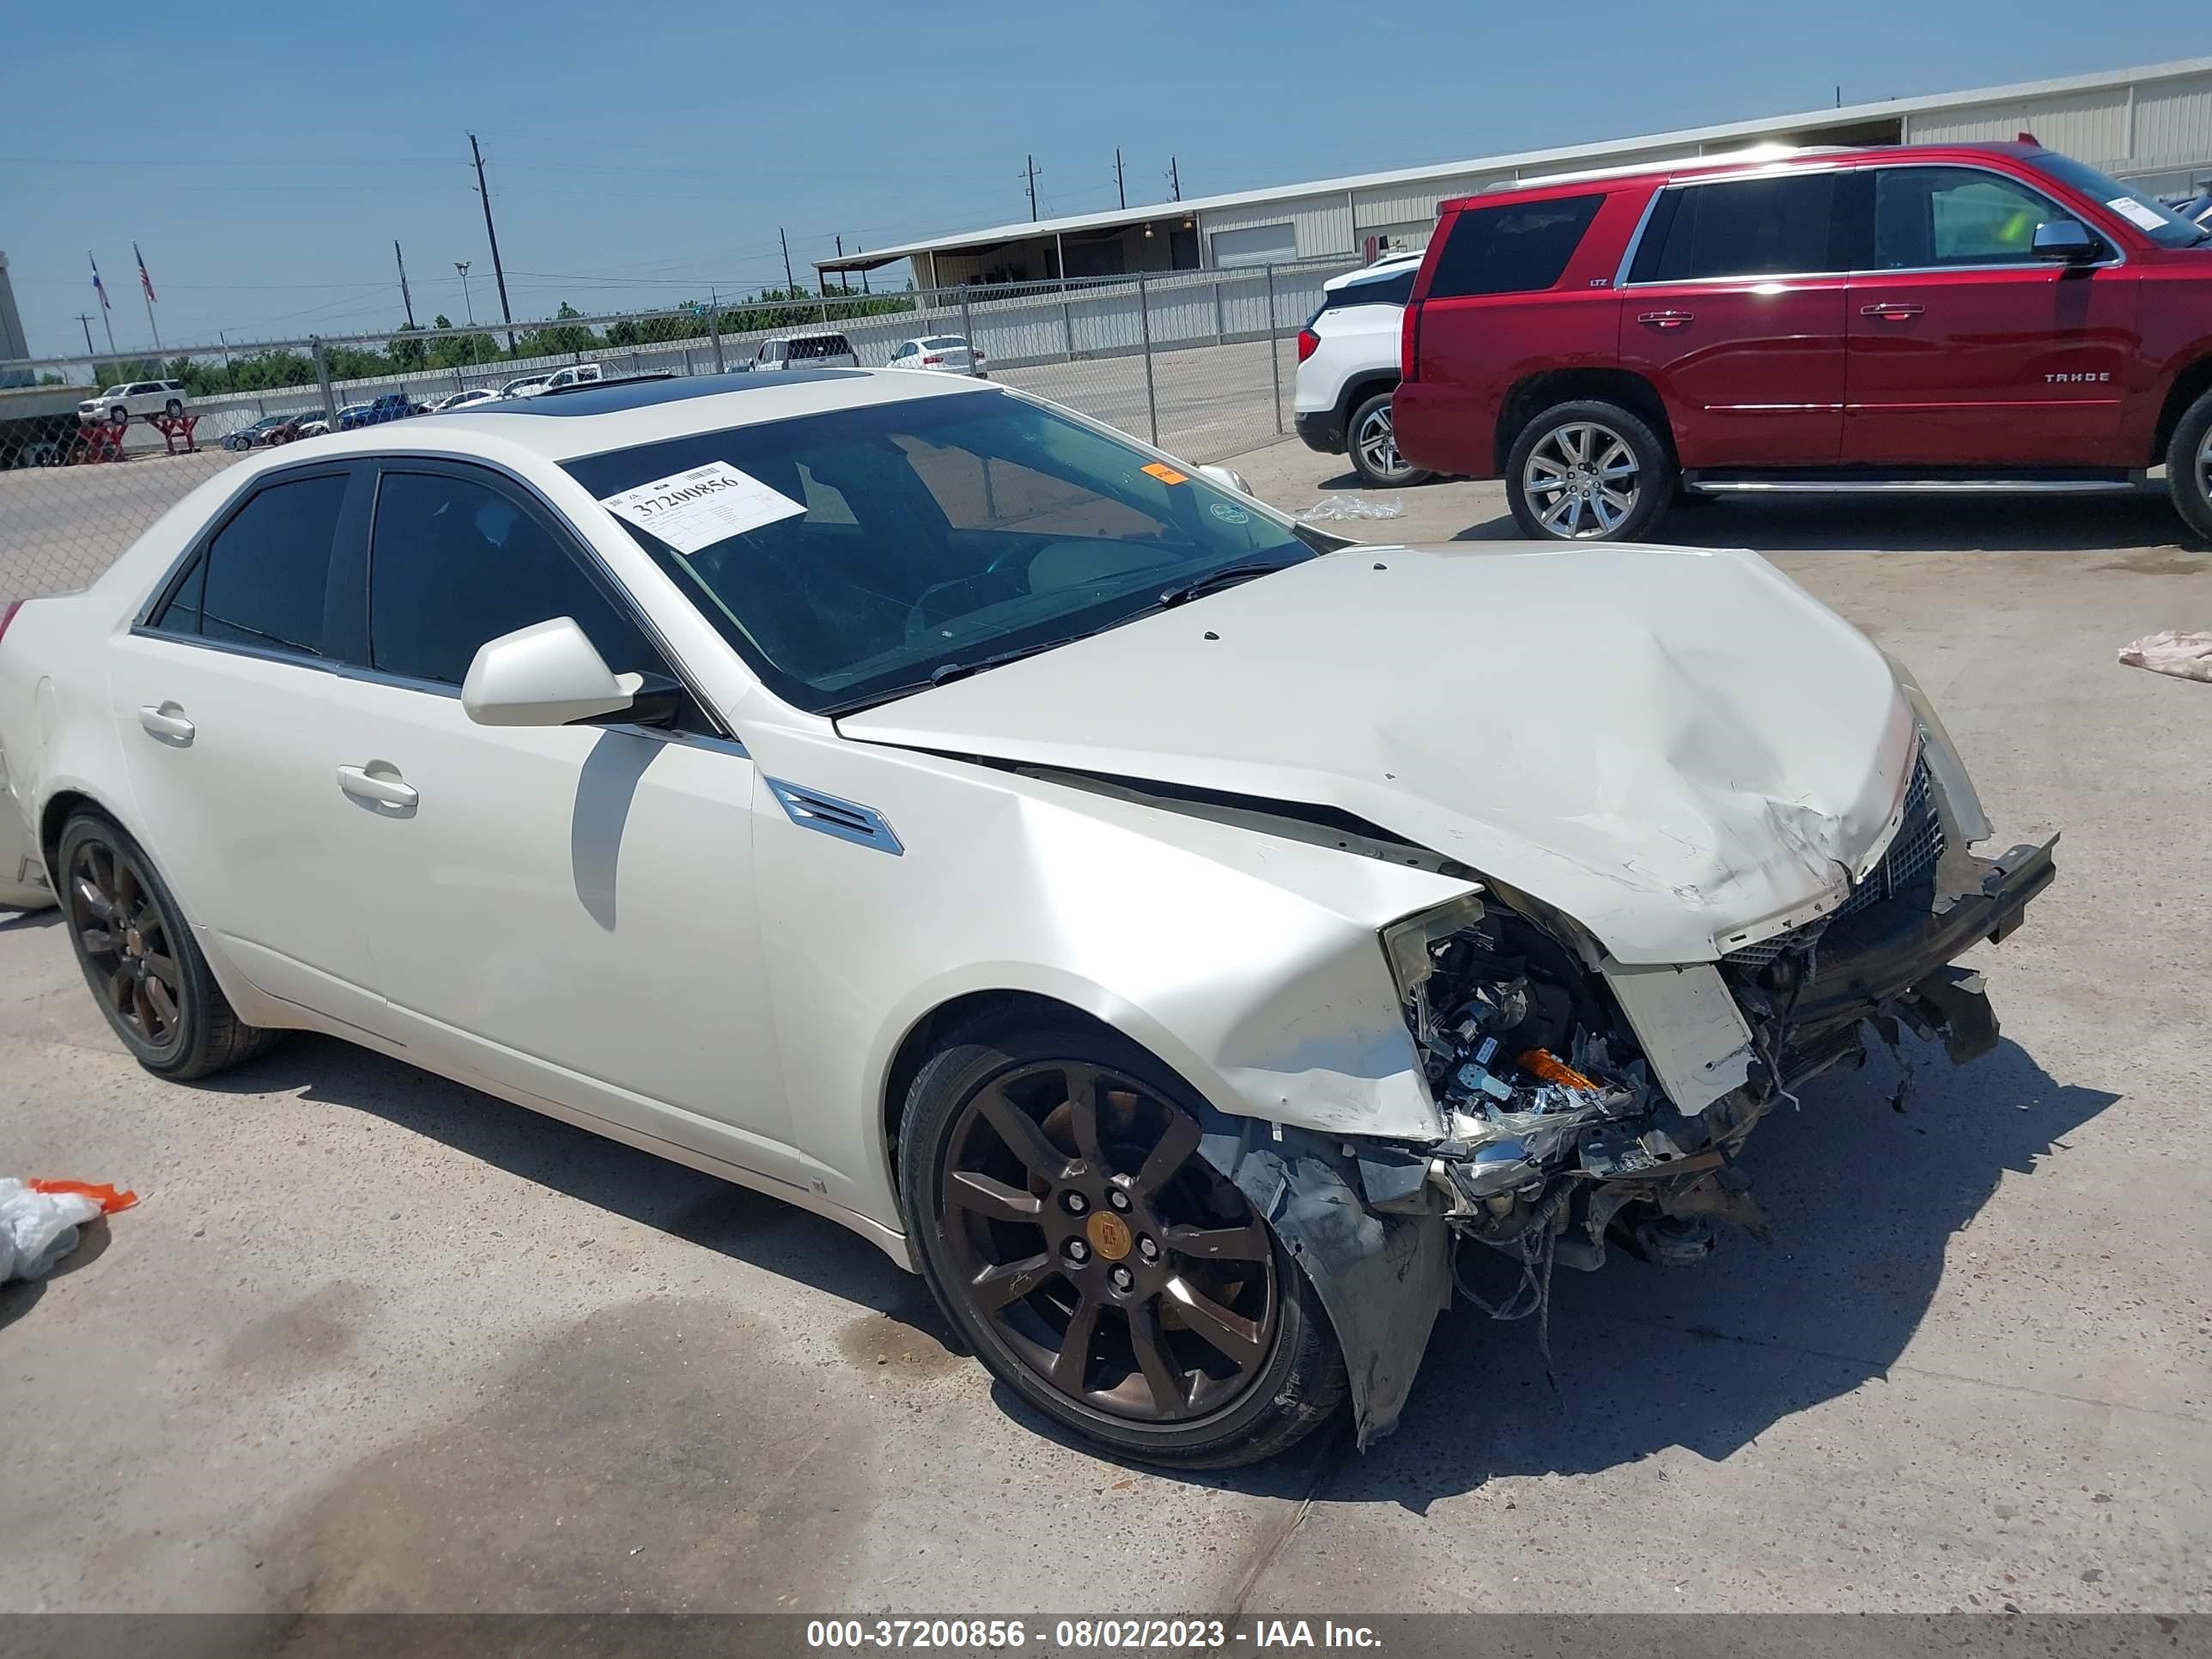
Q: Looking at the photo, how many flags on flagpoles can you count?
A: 2